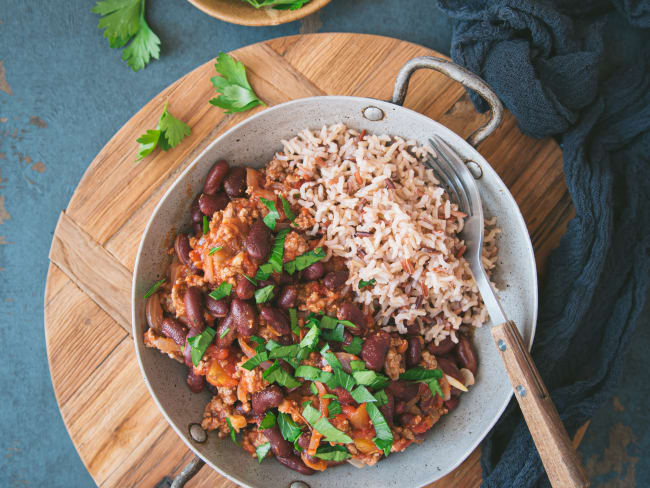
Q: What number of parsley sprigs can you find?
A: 3